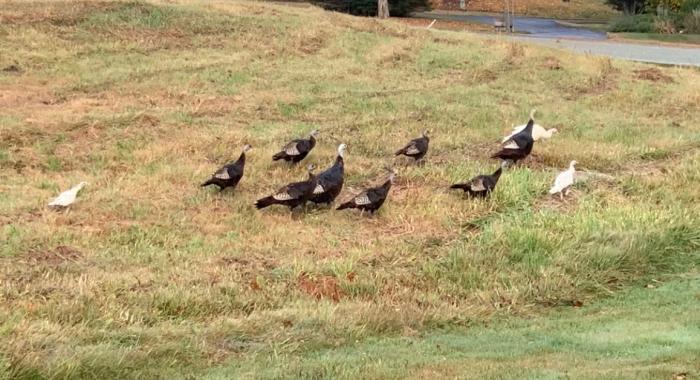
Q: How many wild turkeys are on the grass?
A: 11